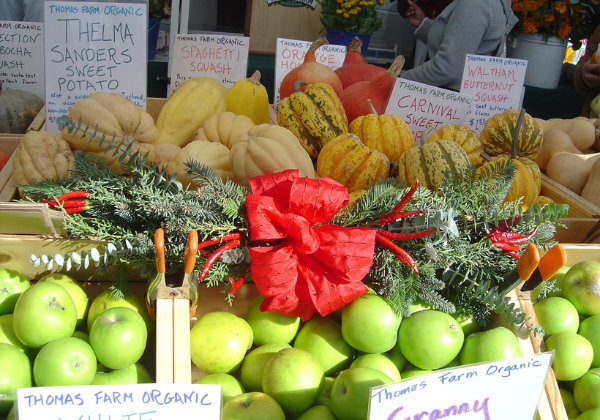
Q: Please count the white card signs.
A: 8